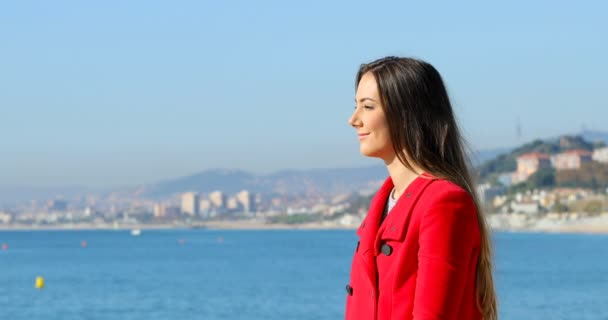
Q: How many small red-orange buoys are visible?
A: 4